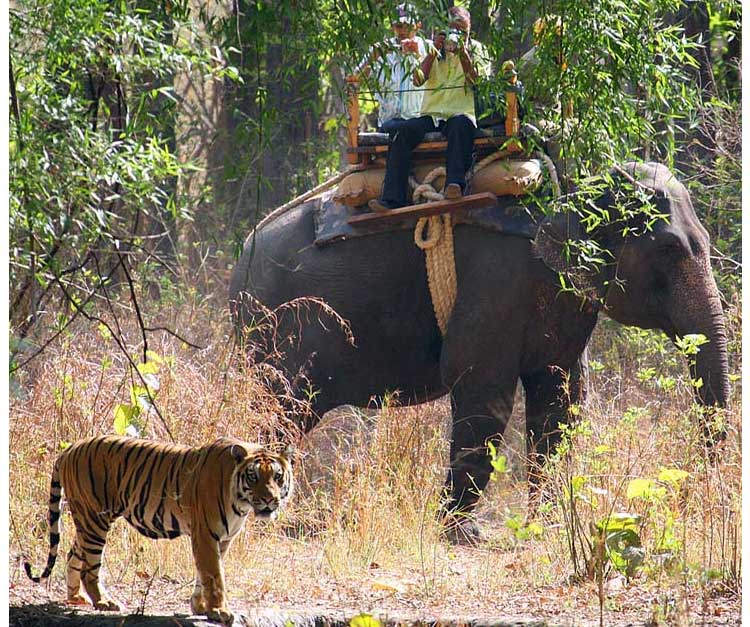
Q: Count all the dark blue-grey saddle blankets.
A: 1